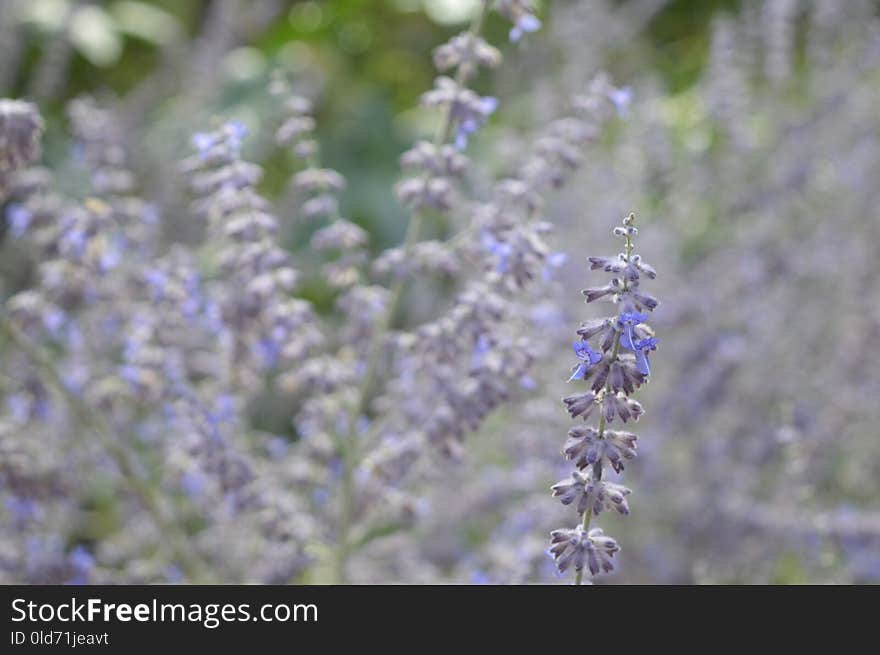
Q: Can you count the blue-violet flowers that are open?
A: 3